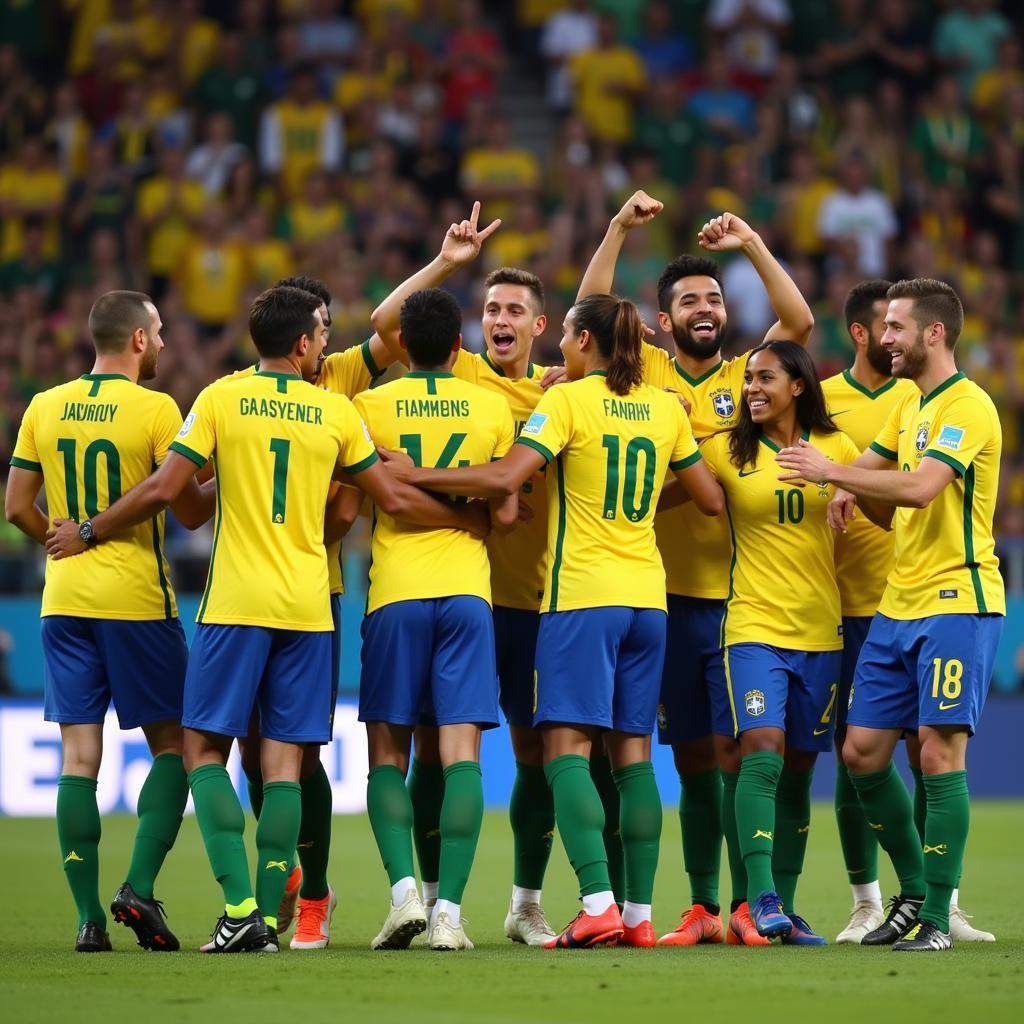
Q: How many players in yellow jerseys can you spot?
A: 10